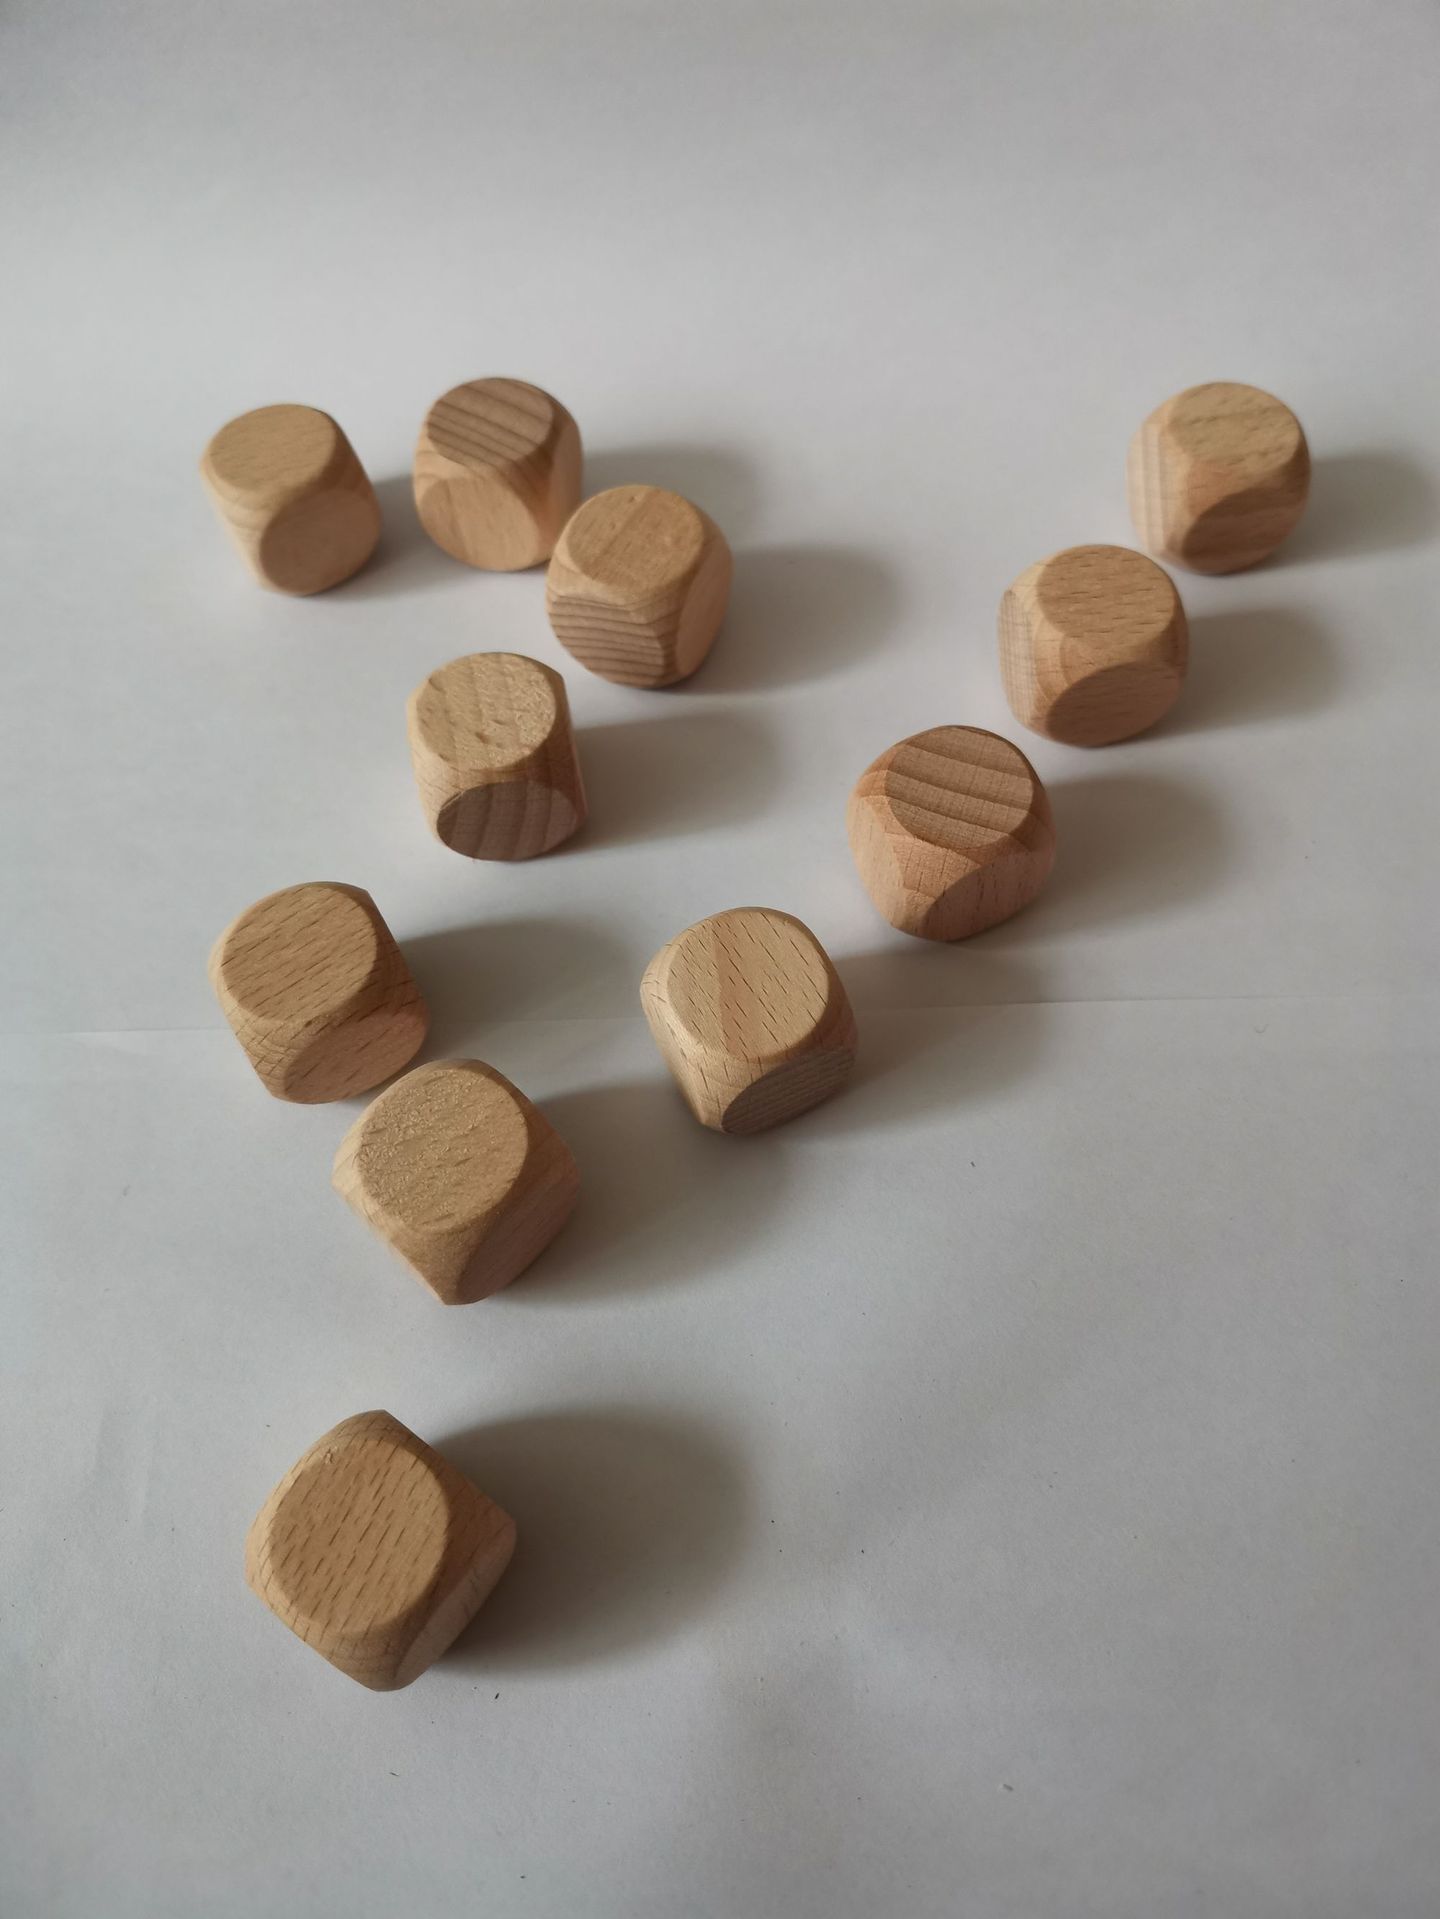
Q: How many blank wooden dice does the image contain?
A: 11